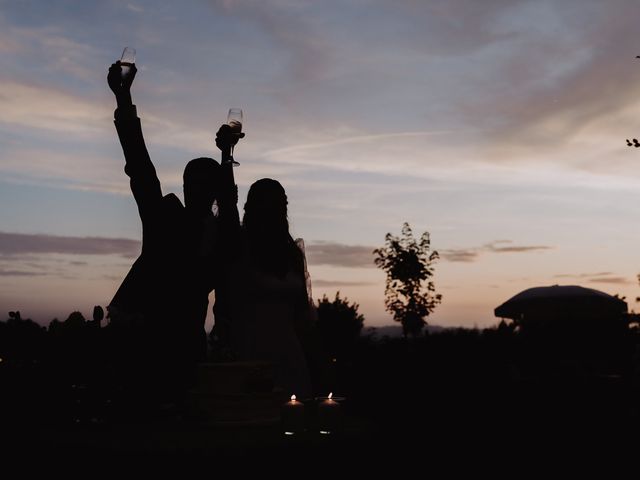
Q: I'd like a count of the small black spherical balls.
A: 0